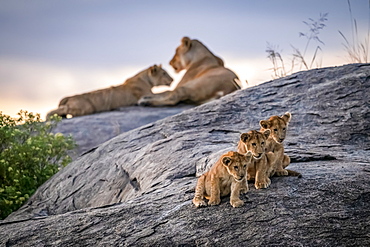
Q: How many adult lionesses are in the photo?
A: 2